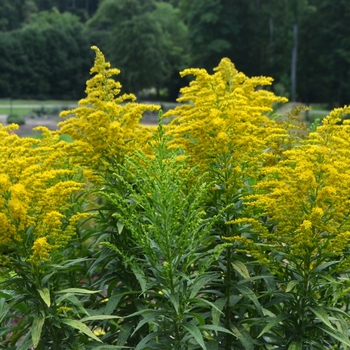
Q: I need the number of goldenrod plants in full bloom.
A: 4